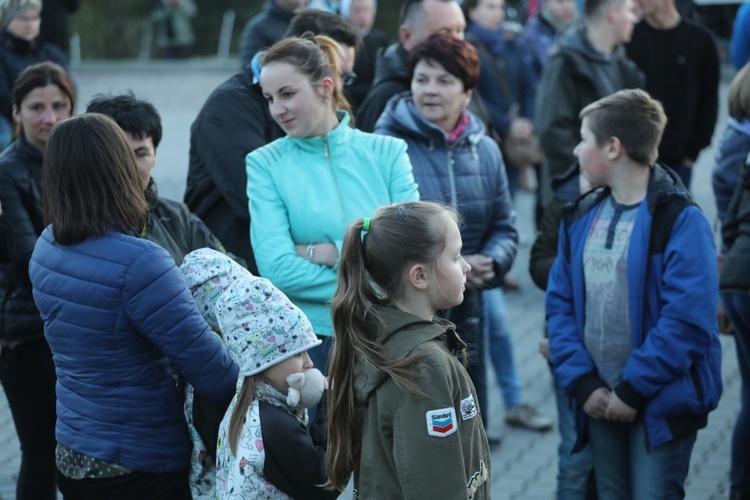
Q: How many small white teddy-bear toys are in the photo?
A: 1